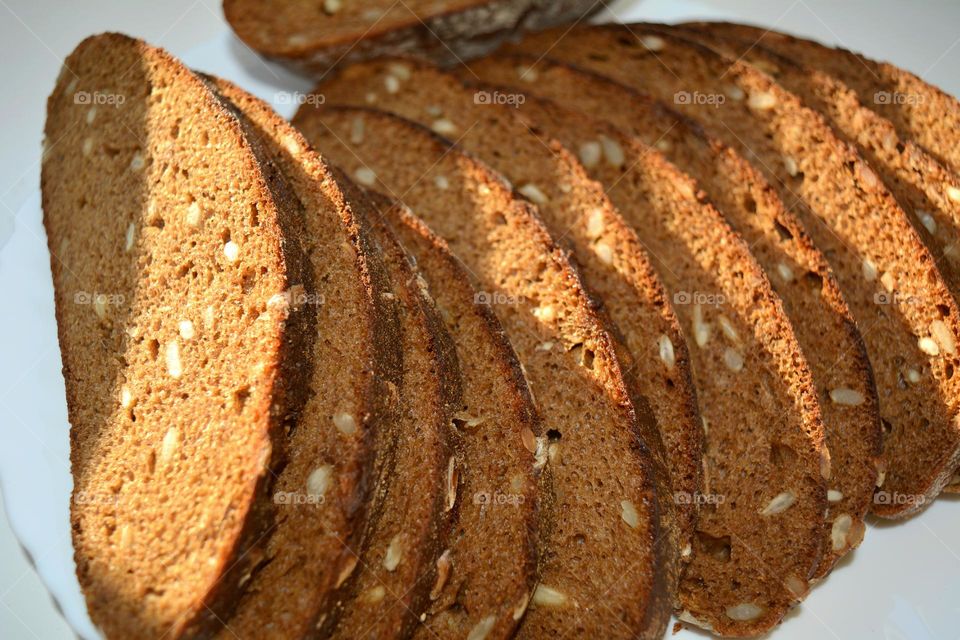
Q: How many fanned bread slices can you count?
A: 11